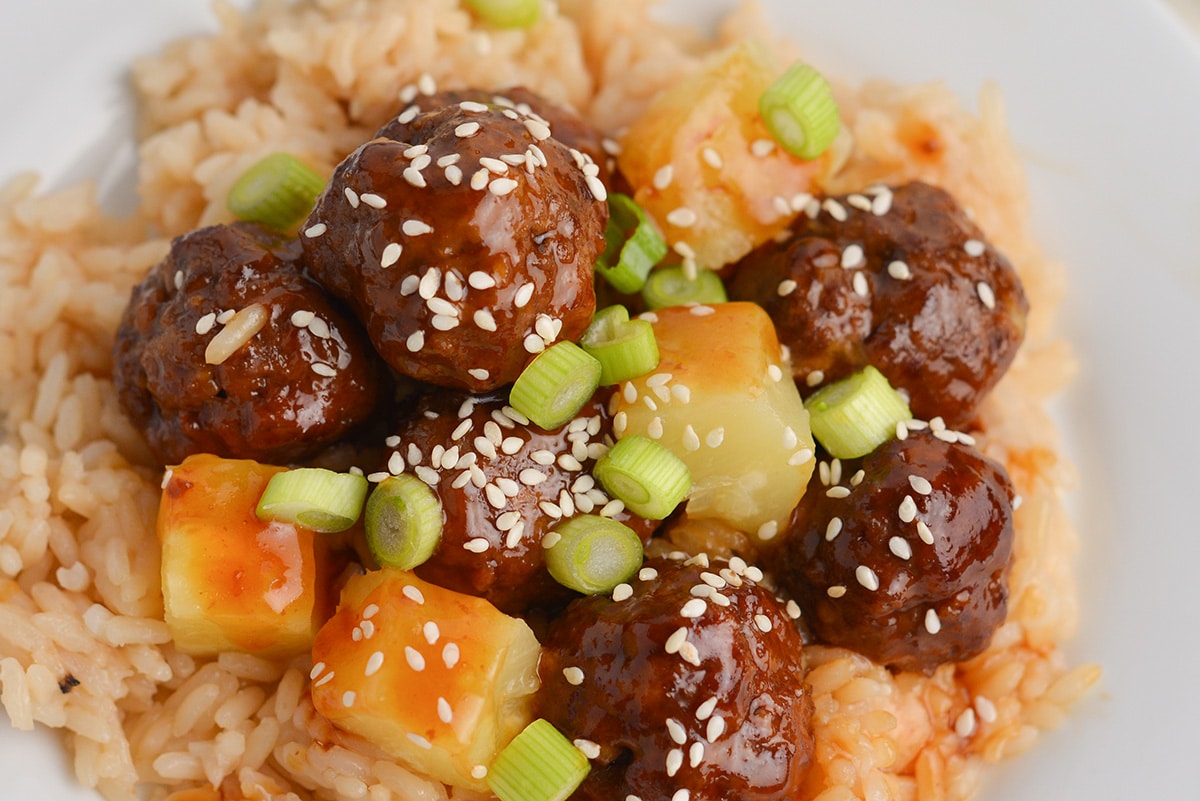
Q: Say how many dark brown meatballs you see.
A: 7